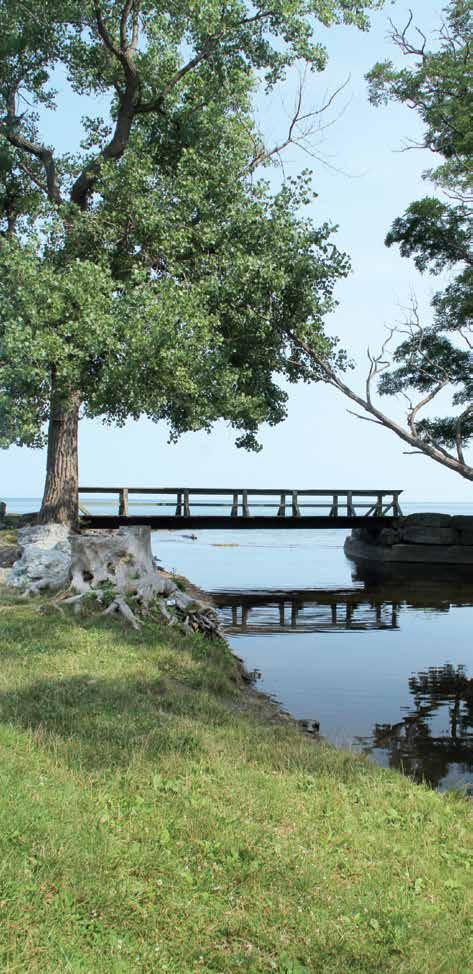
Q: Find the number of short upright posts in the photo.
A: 11